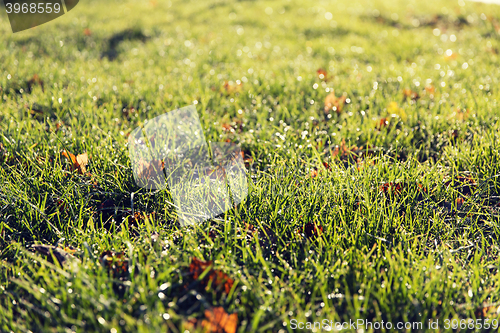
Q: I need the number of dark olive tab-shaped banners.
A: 1